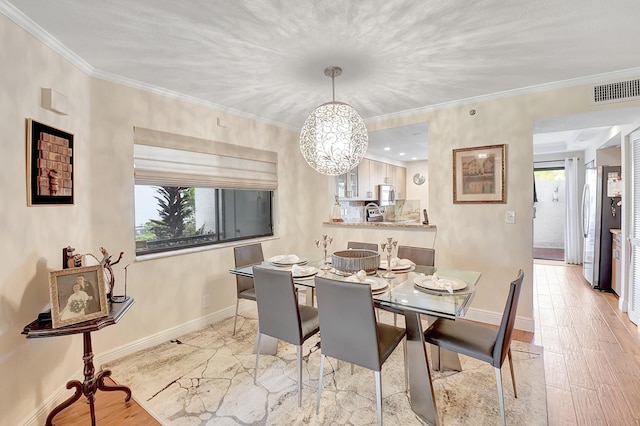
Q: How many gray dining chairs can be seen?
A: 6